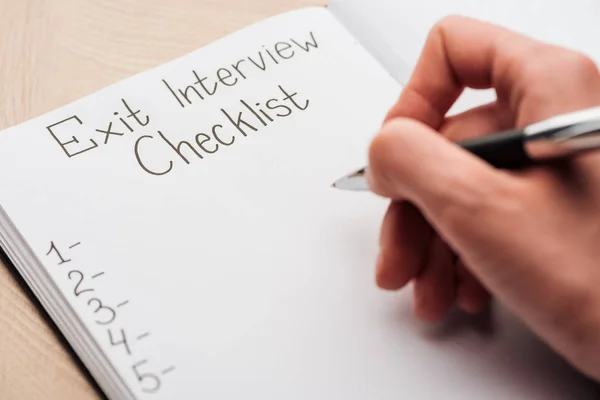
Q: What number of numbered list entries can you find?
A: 5